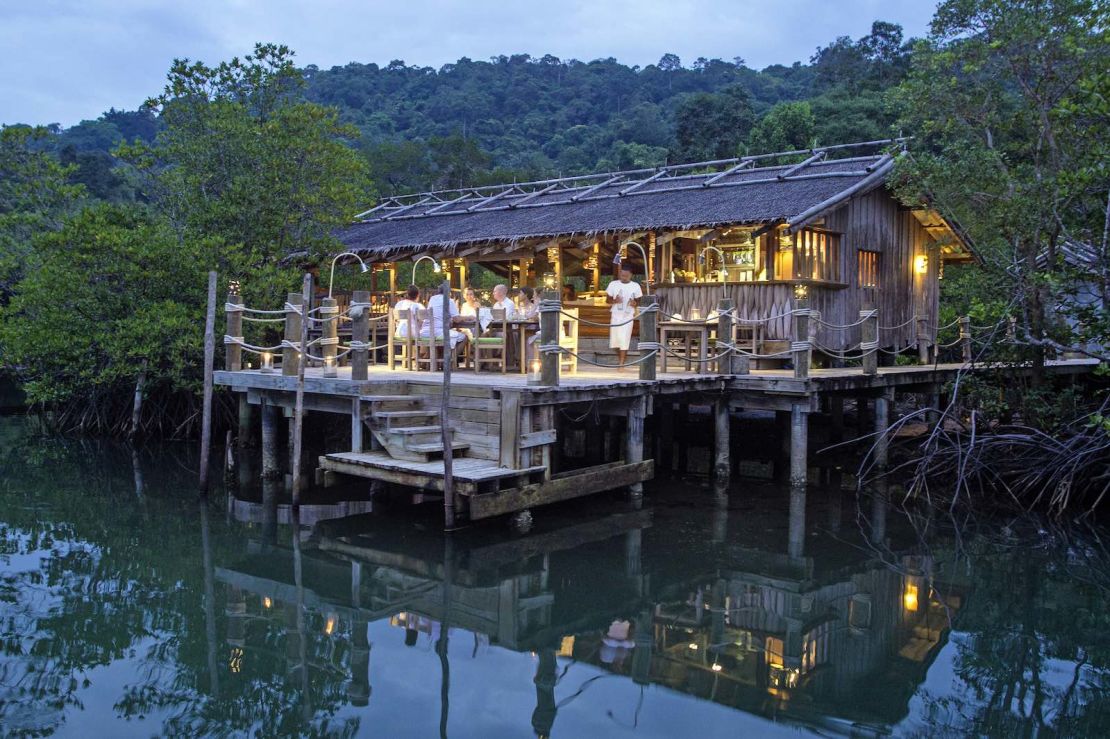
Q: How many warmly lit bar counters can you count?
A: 1